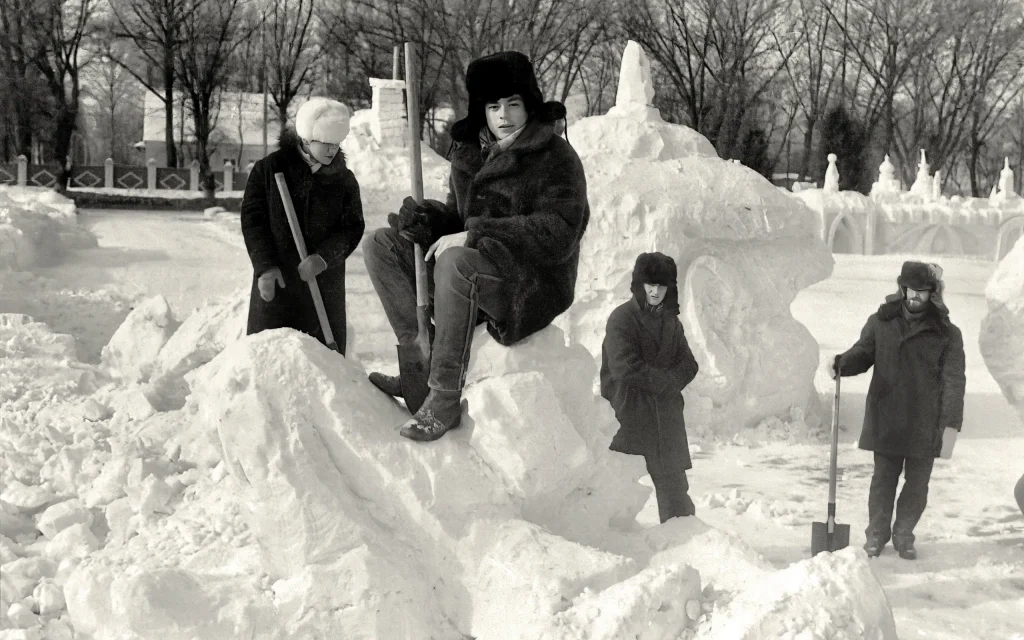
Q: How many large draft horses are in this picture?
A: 0